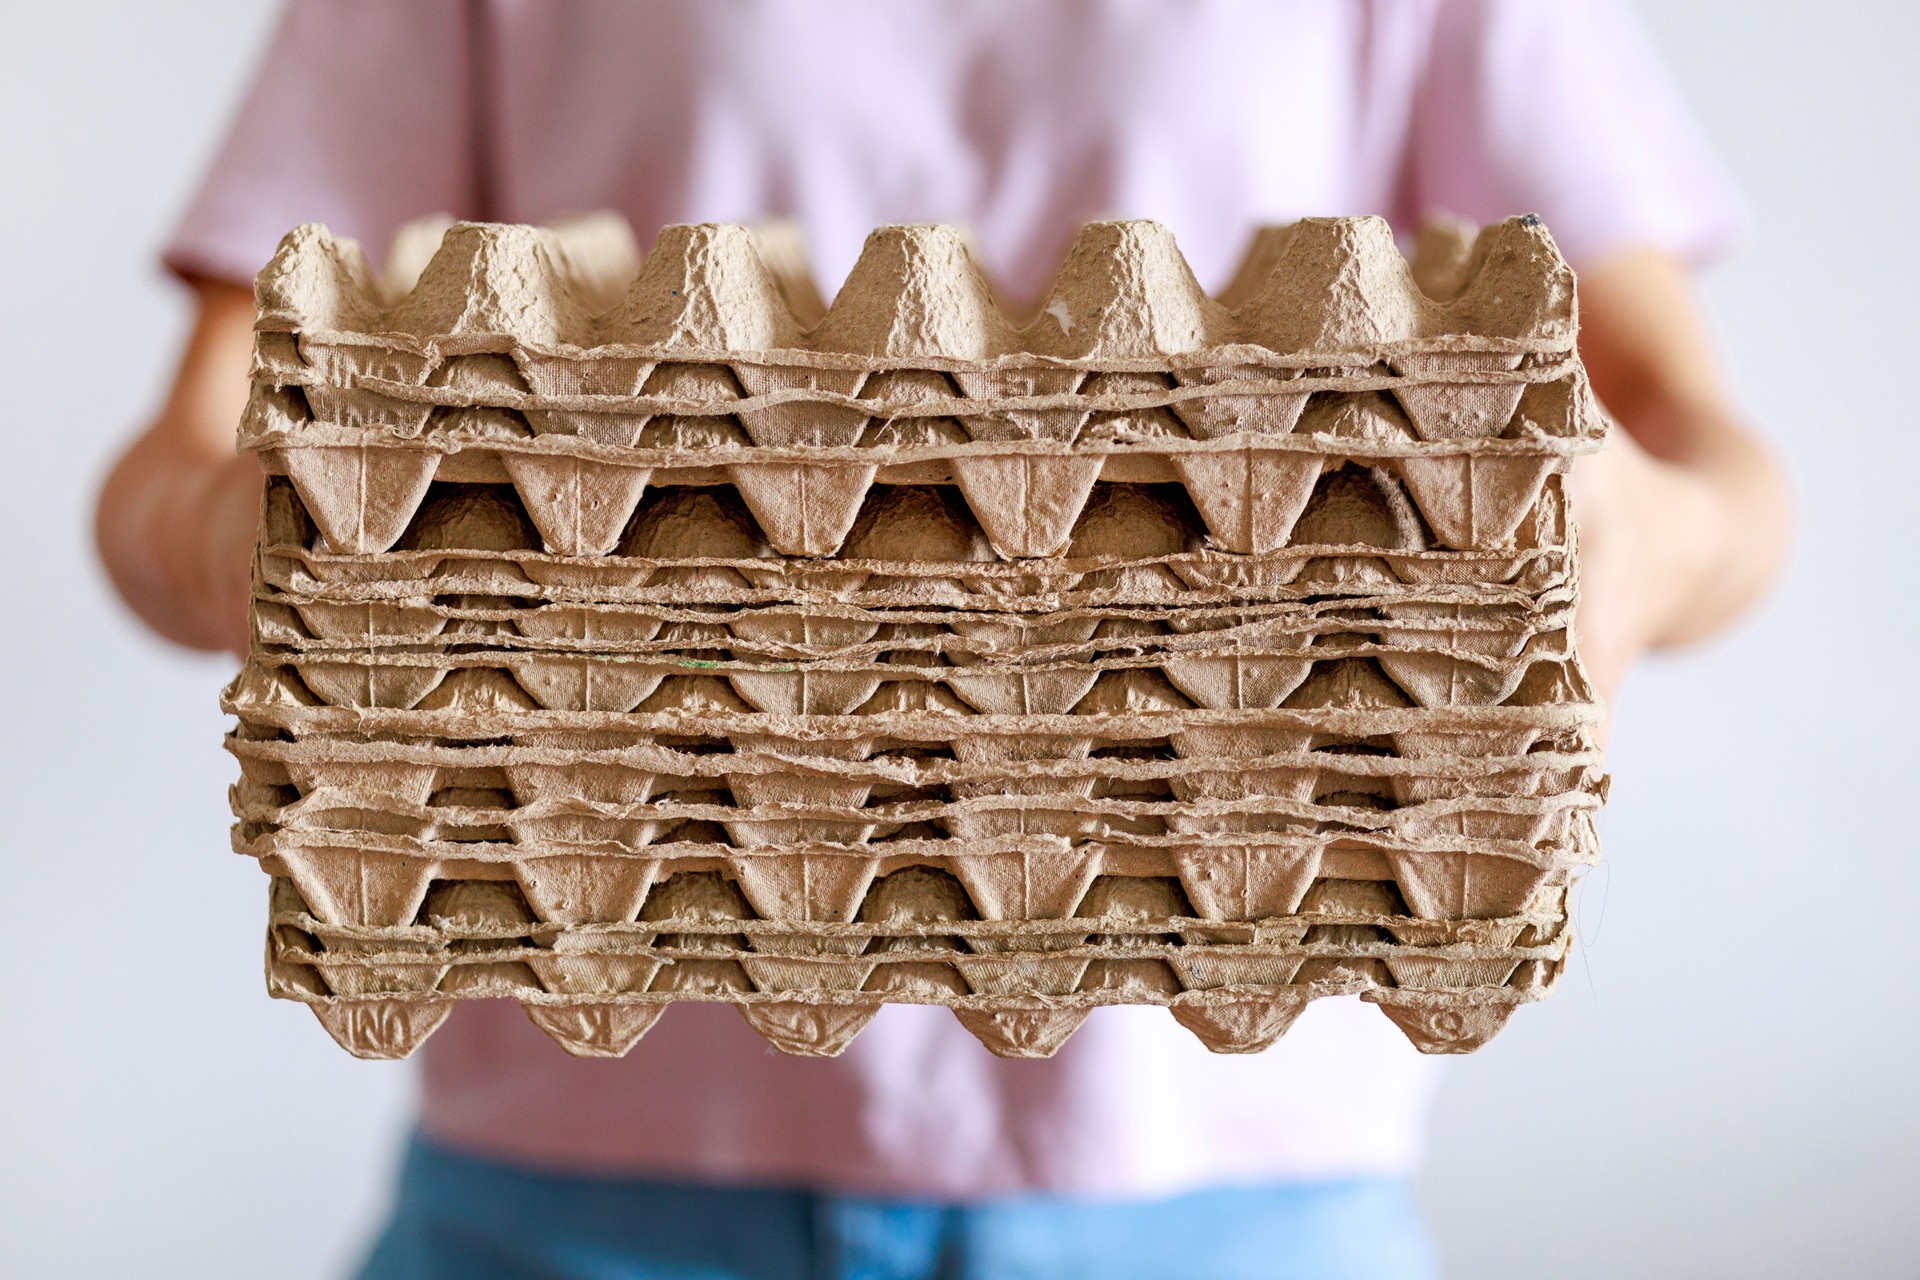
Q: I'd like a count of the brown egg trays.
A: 15